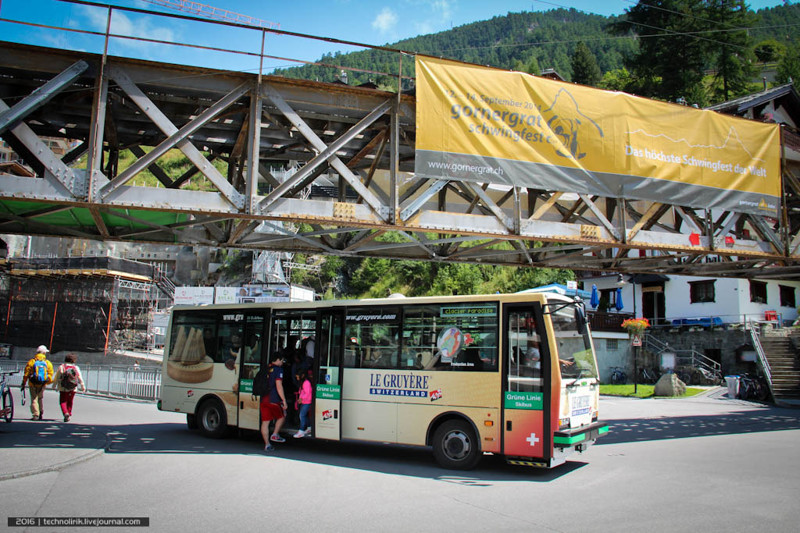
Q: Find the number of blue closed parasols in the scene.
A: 2